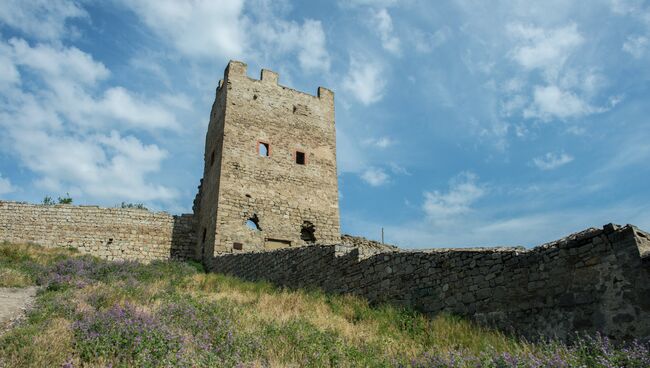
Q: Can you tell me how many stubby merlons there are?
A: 3